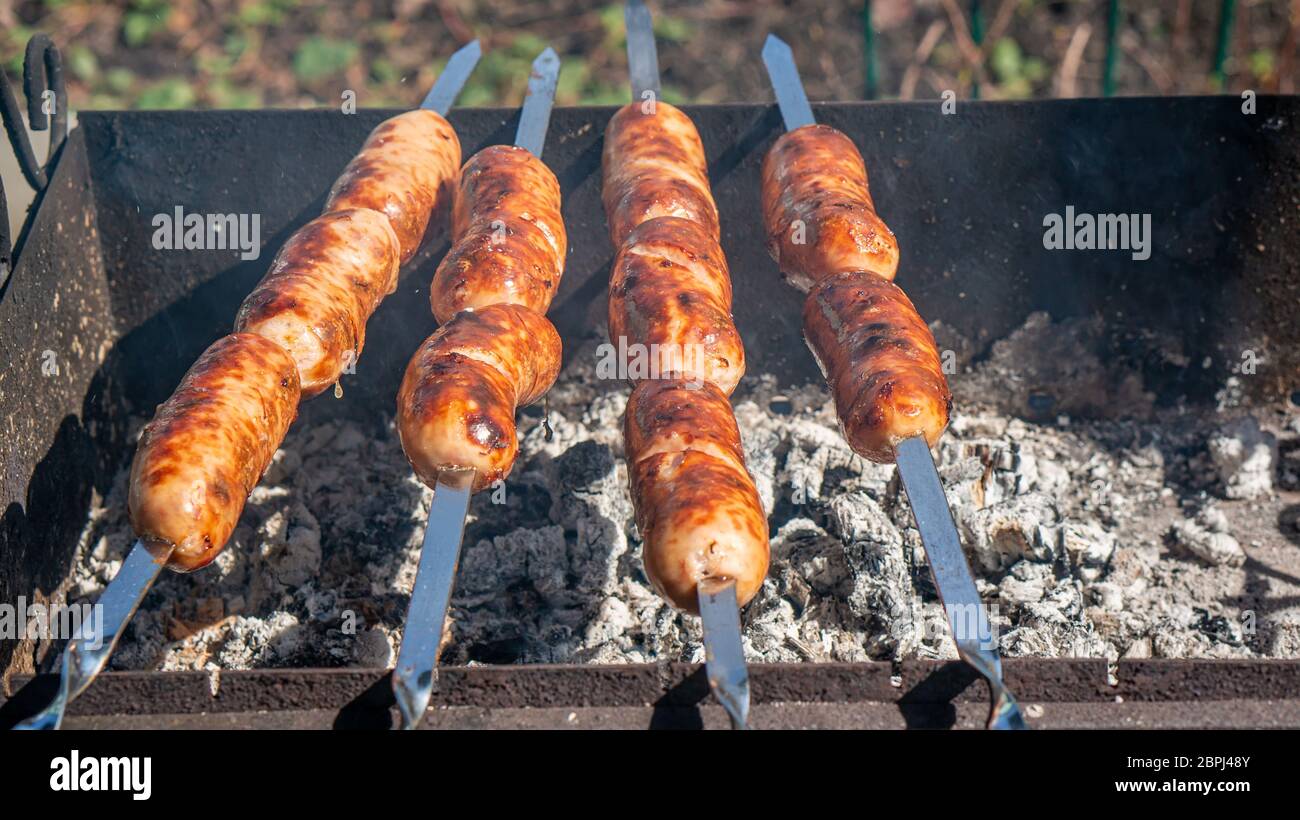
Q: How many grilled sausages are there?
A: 10